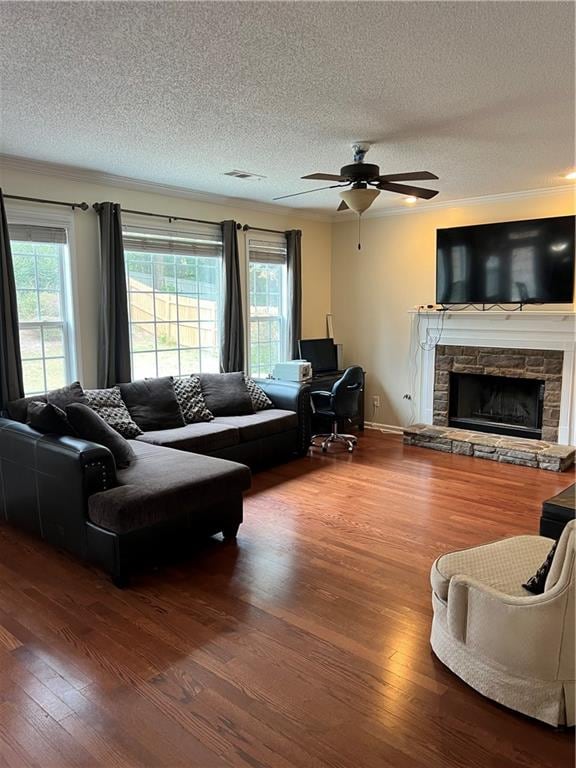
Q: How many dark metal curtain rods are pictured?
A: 3